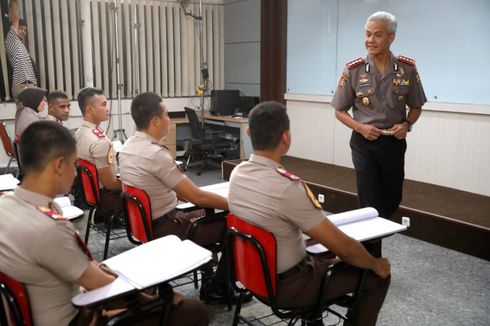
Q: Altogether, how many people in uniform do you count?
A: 7